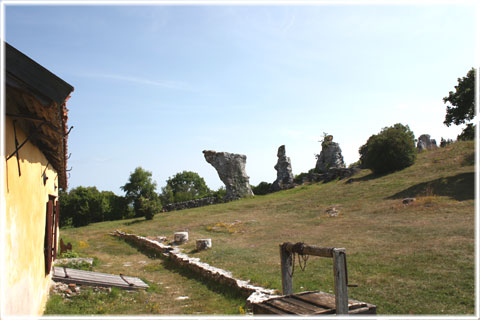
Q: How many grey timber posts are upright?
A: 2